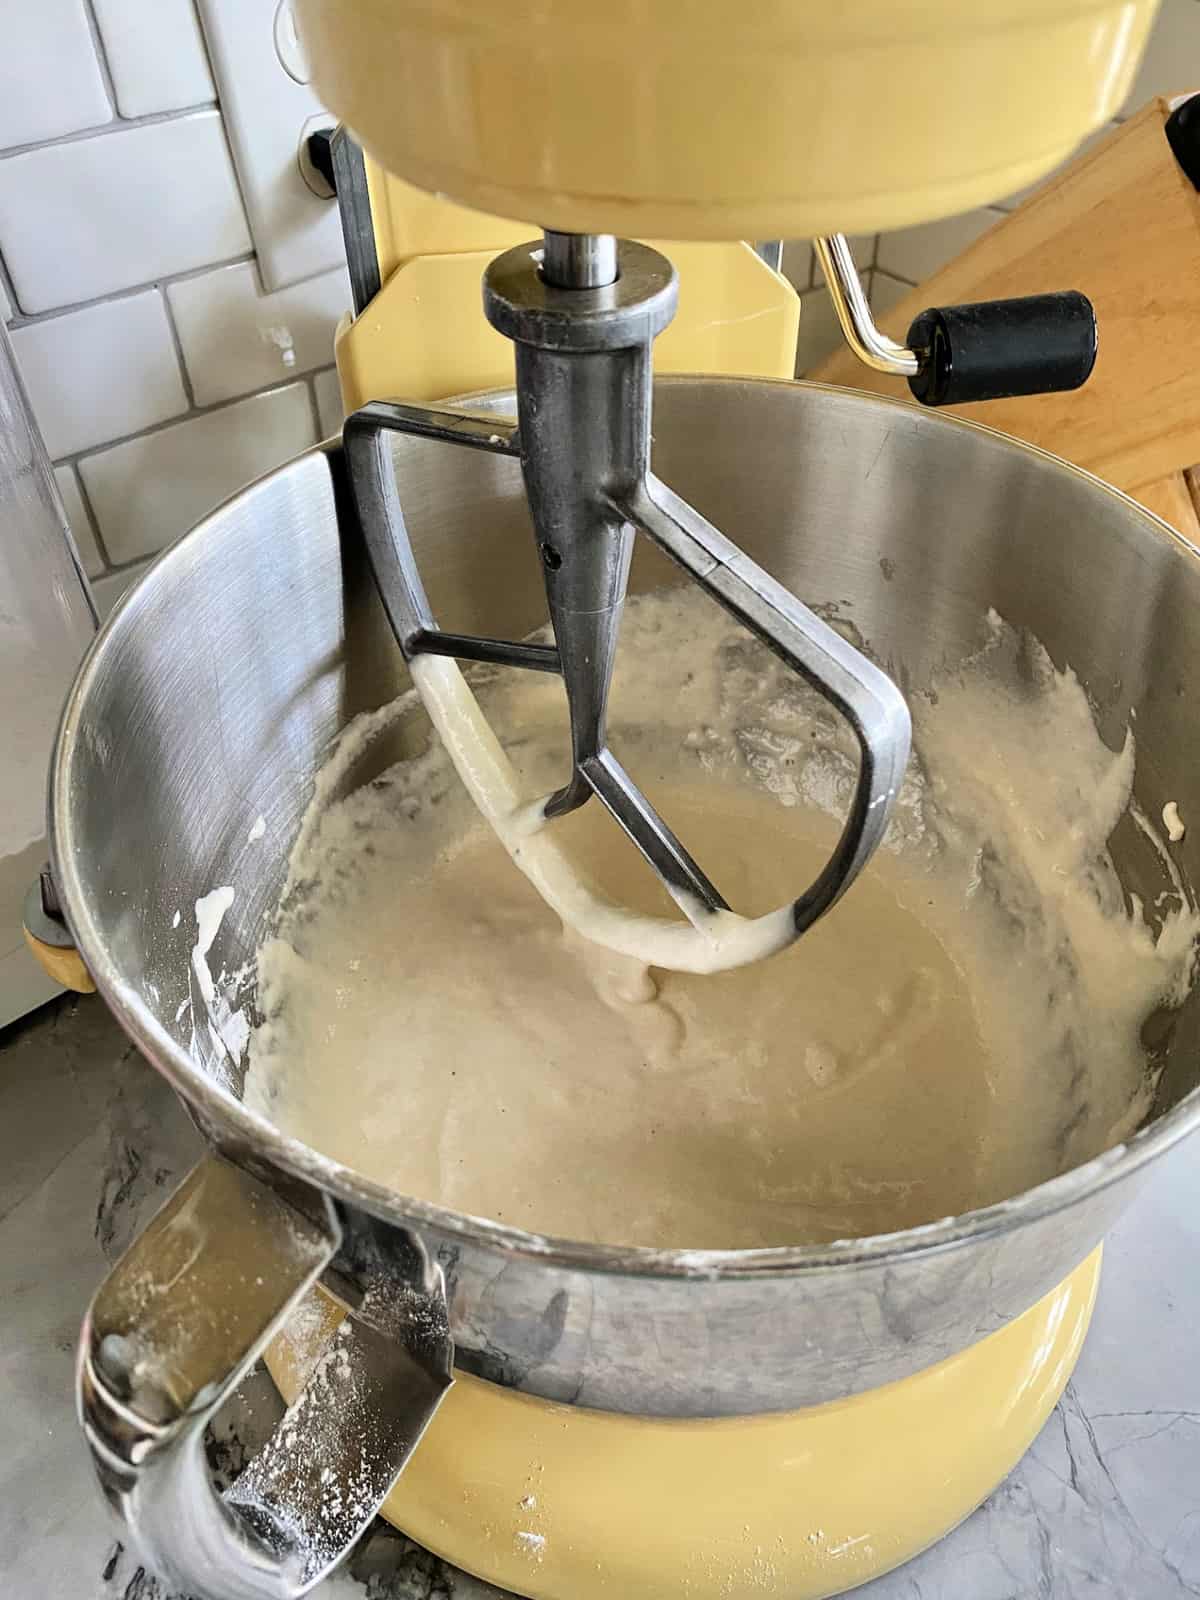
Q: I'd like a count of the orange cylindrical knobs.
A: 0